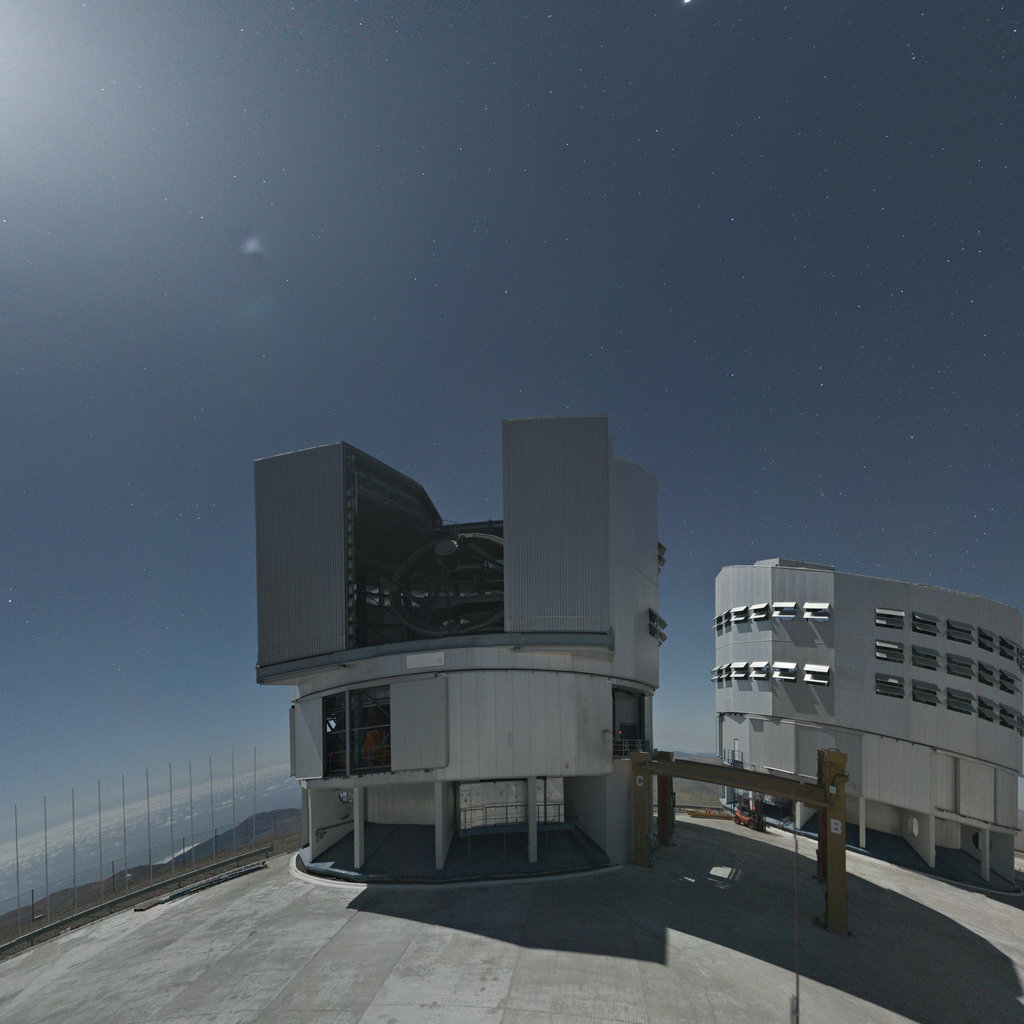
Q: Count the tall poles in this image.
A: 11